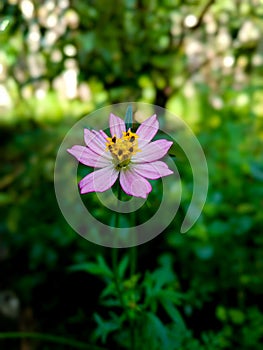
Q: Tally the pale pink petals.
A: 8